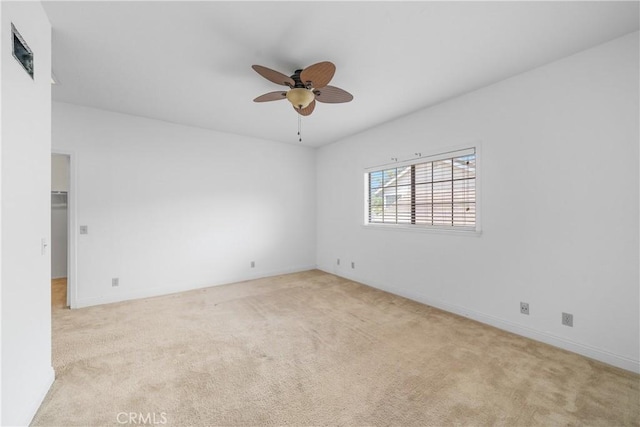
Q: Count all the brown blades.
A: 5